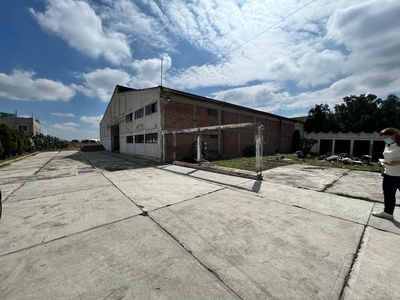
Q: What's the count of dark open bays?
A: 4